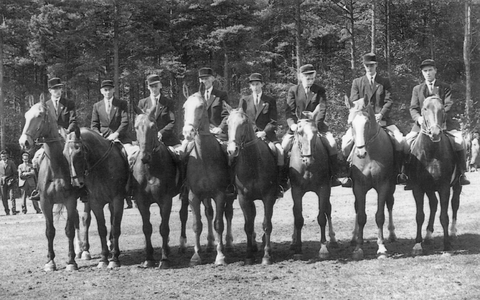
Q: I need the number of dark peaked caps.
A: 8